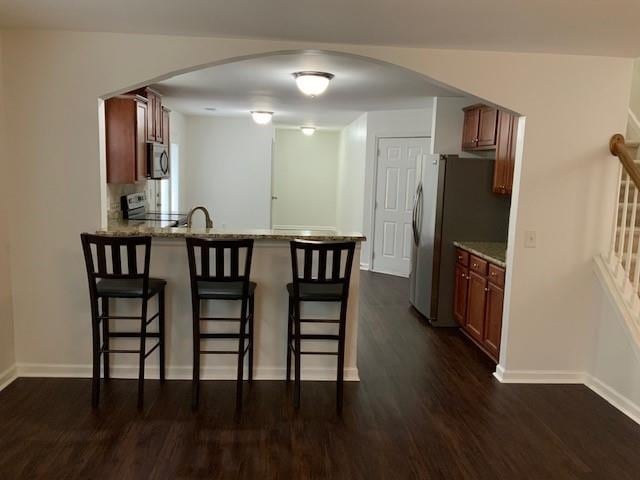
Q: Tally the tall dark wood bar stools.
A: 3